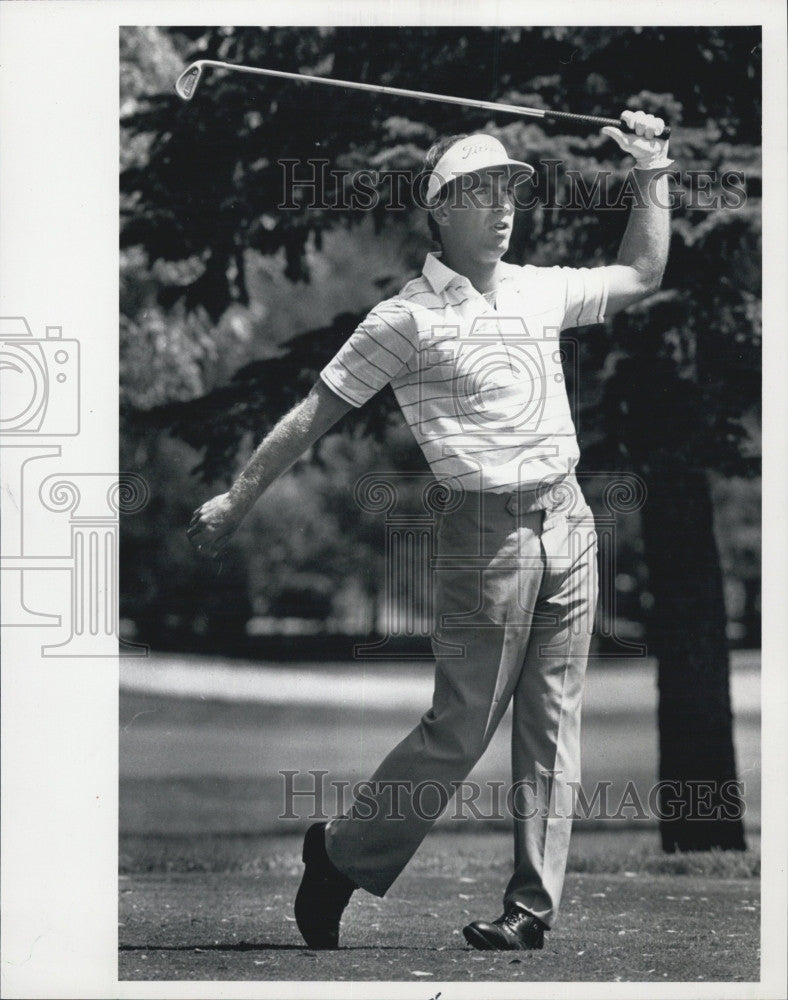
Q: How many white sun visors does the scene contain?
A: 1